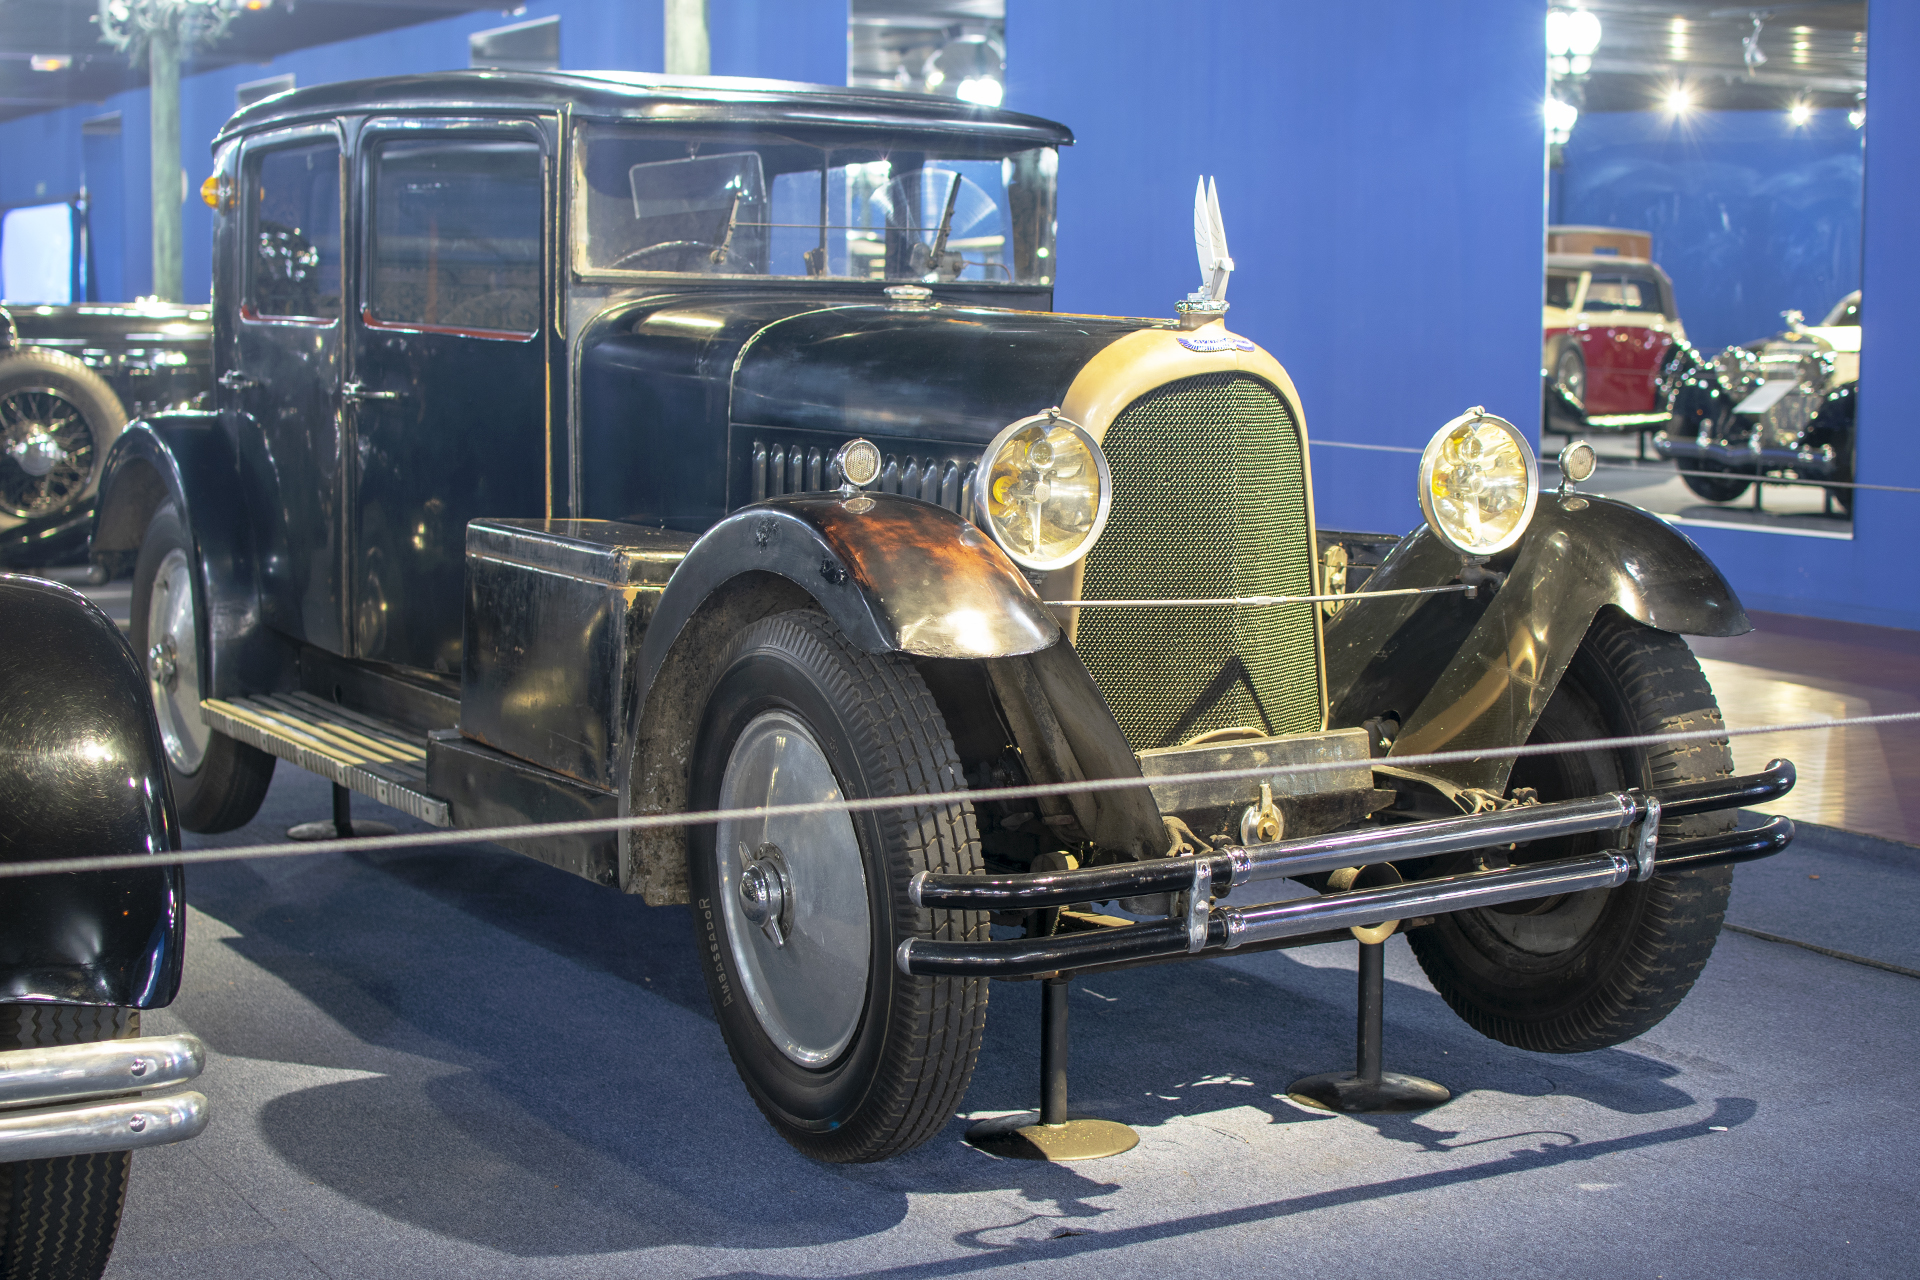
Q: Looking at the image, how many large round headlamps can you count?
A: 2